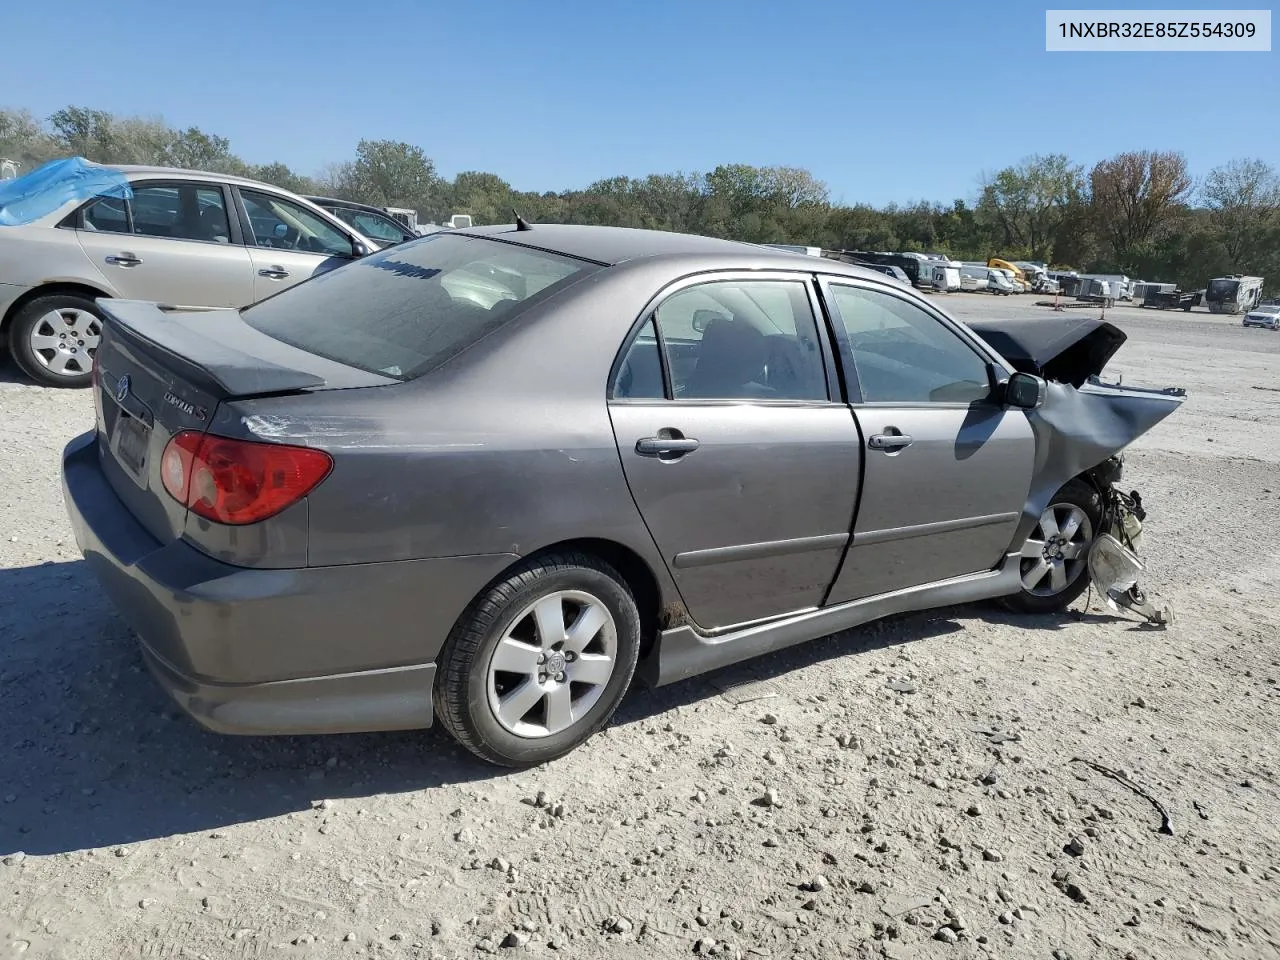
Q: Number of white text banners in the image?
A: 1